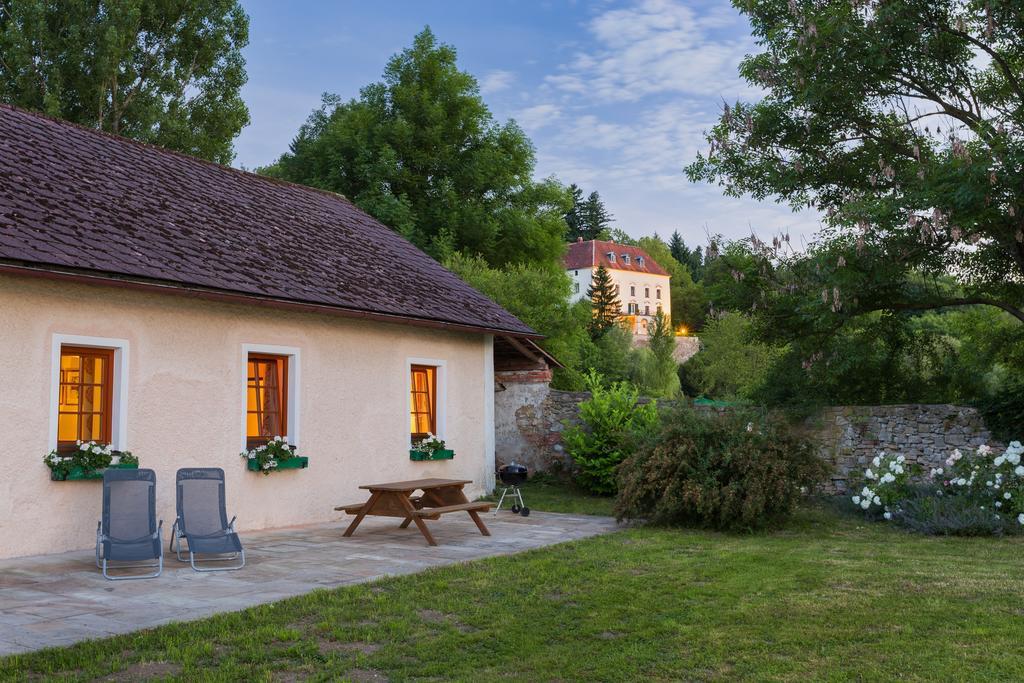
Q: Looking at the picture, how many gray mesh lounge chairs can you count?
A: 2